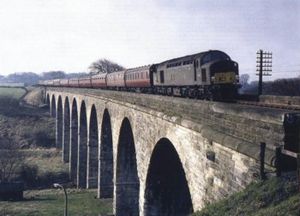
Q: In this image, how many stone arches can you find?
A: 10